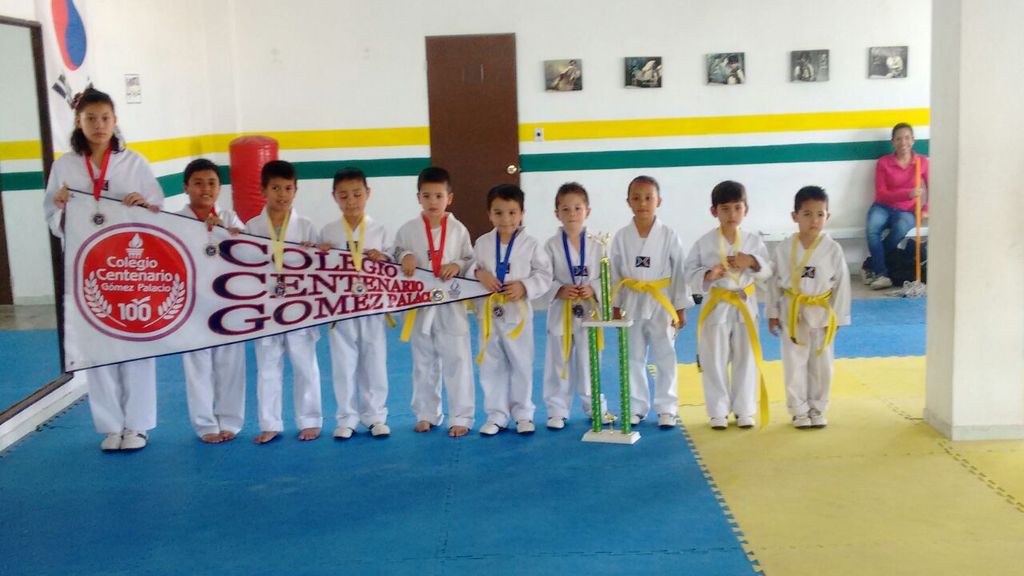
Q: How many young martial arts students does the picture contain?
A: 10